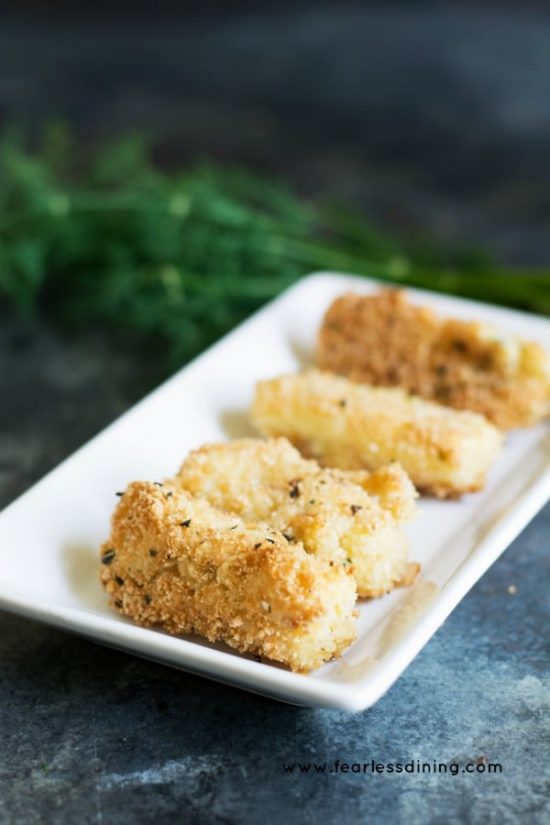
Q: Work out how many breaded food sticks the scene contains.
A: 4